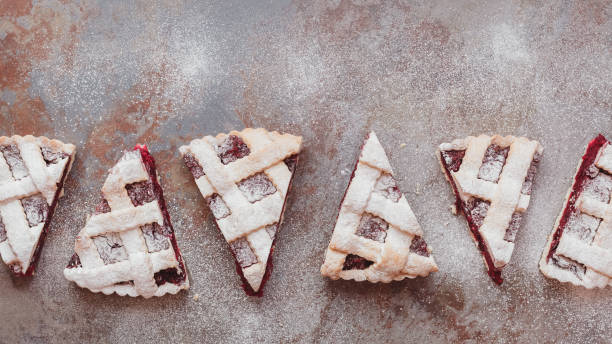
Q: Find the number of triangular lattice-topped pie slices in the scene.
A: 6